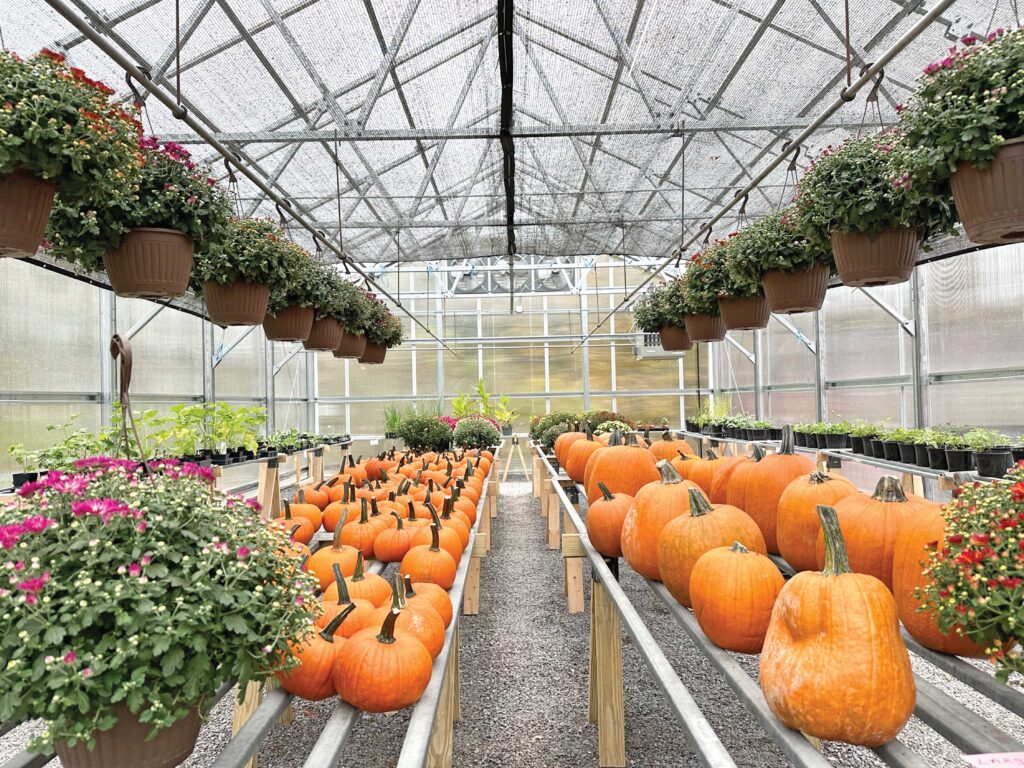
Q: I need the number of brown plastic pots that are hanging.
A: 13